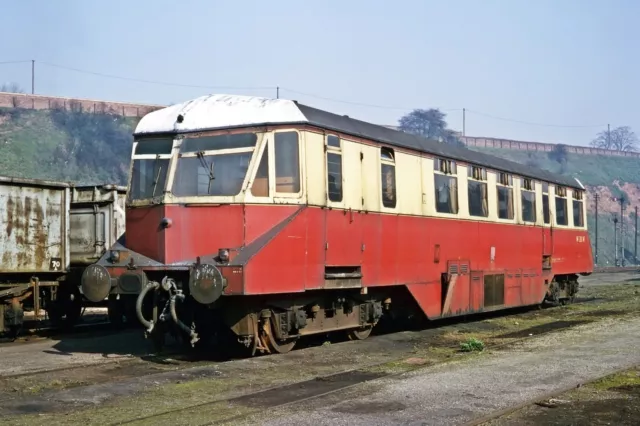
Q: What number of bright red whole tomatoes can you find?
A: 0